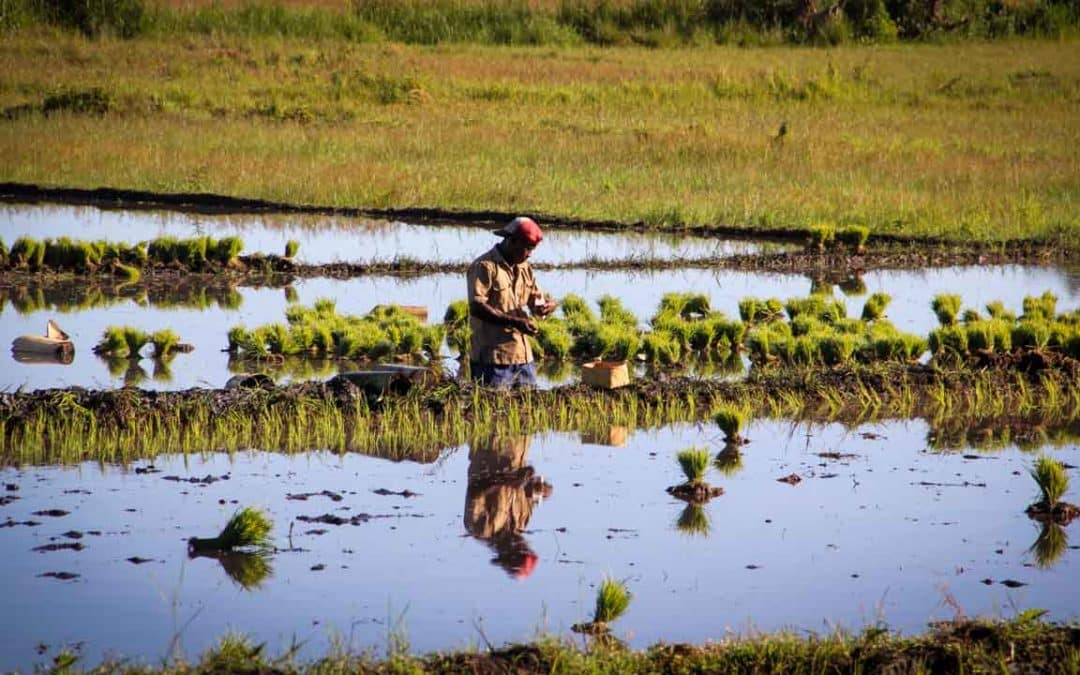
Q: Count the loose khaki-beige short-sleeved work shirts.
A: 1